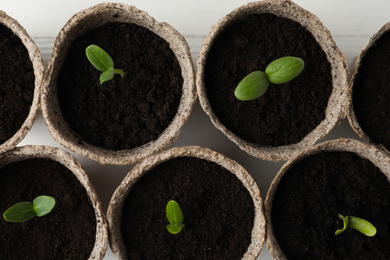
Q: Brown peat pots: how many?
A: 7